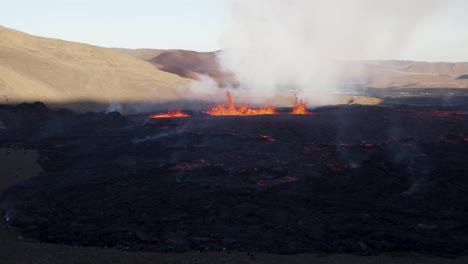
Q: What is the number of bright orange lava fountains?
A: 3